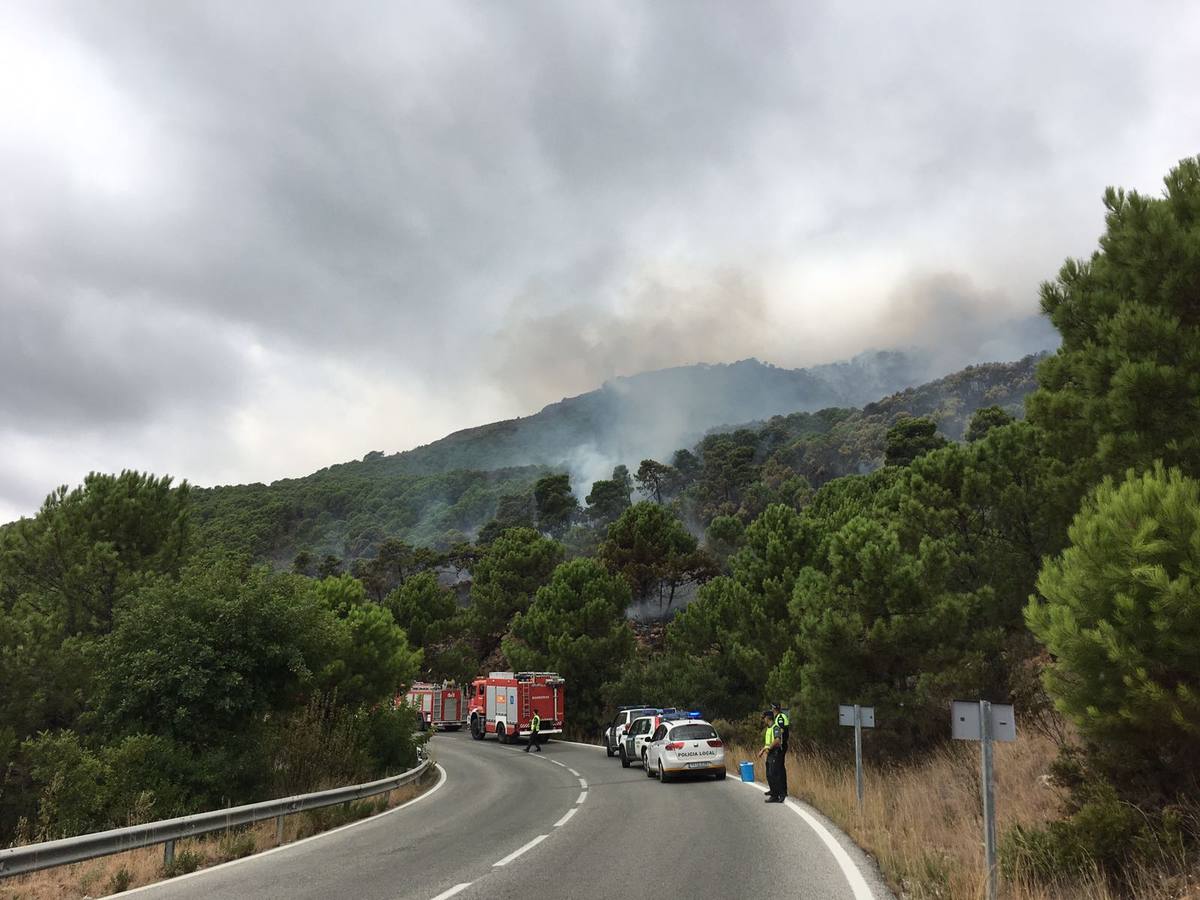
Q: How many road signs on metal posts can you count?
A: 2